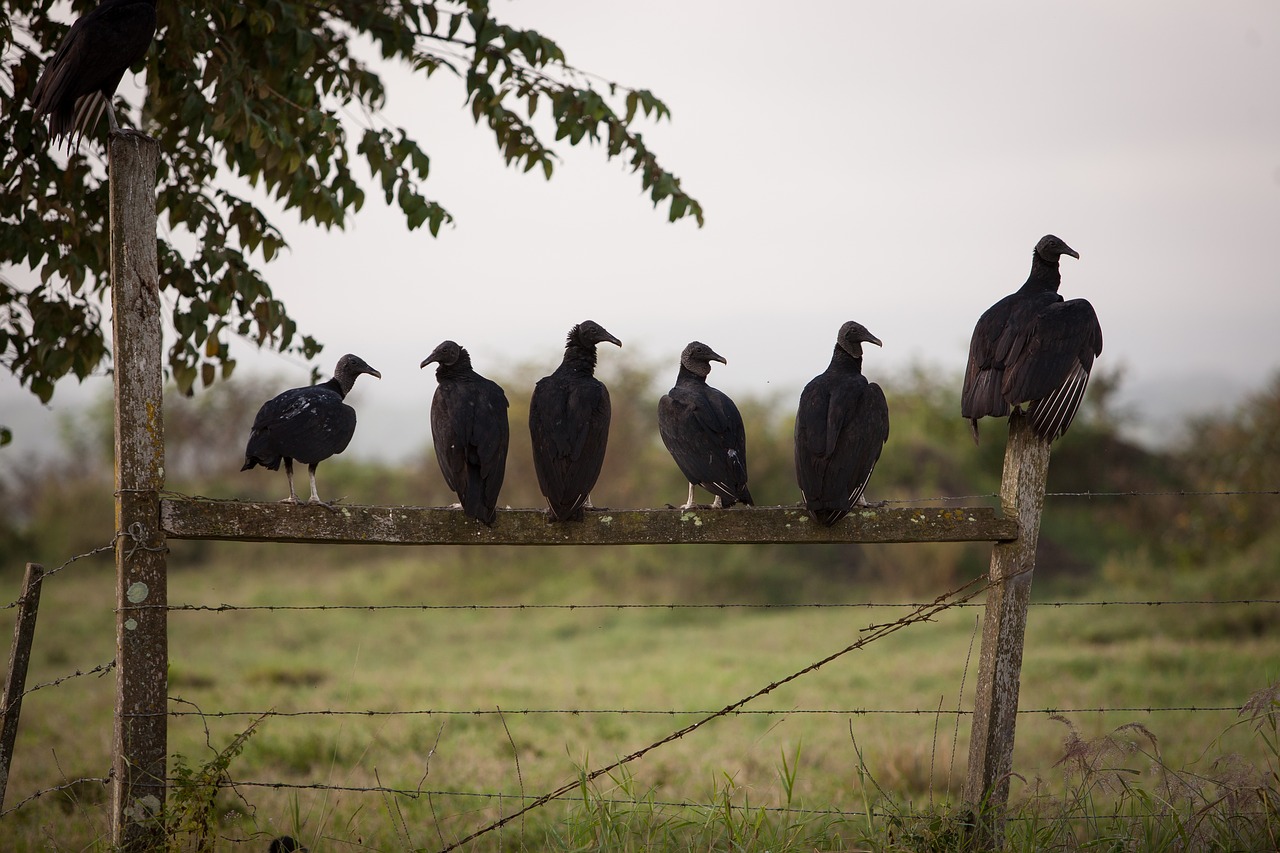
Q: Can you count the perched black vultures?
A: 7